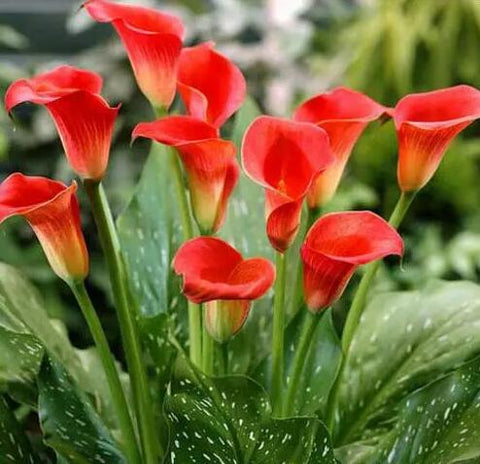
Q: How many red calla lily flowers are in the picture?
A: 10